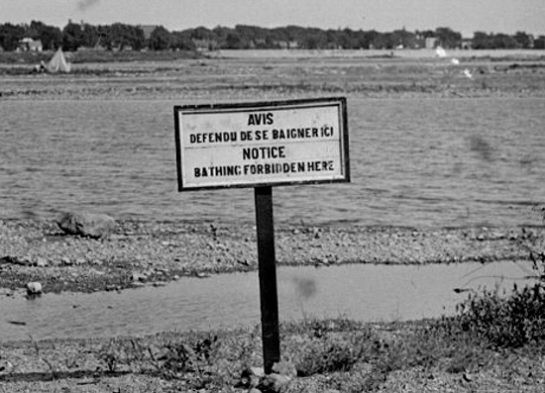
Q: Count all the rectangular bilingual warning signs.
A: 1